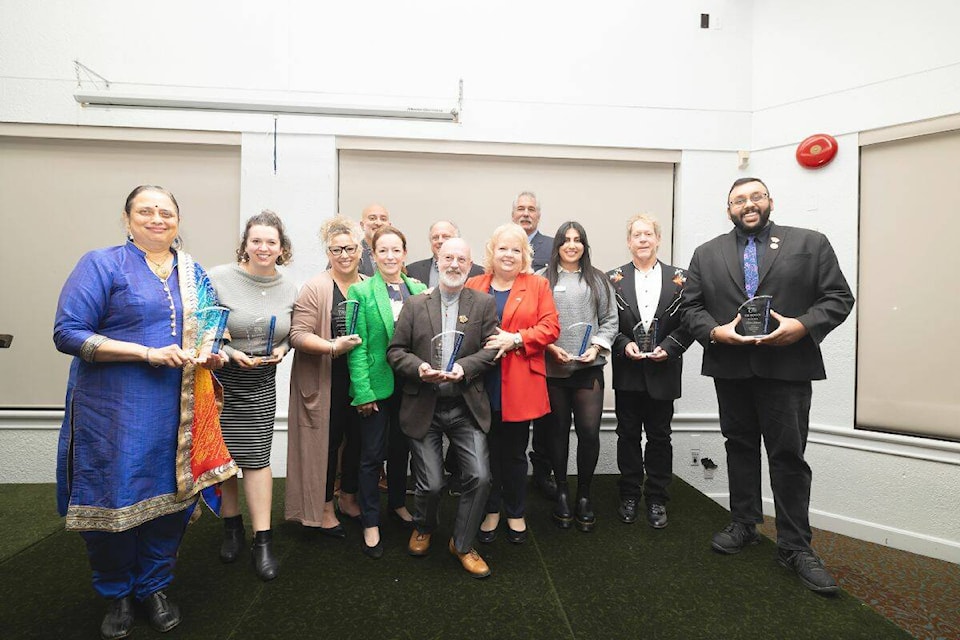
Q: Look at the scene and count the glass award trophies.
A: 7